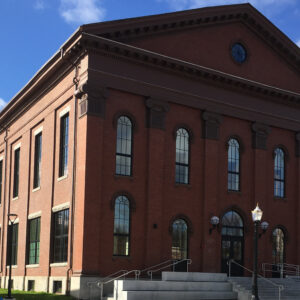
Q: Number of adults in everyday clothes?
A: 0